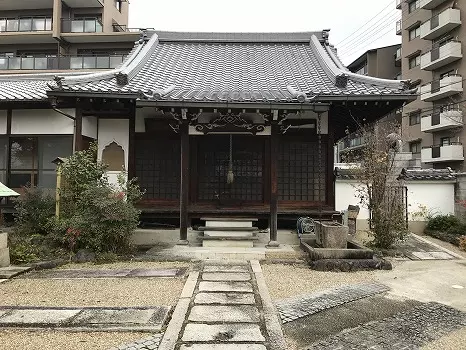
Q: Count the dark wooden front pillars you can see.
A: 2